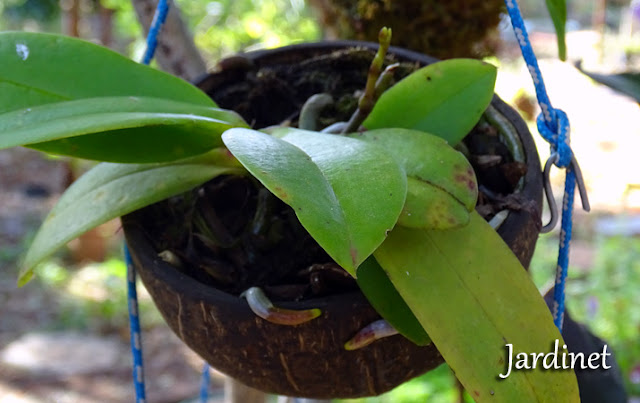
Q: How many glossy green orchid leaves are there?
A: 8